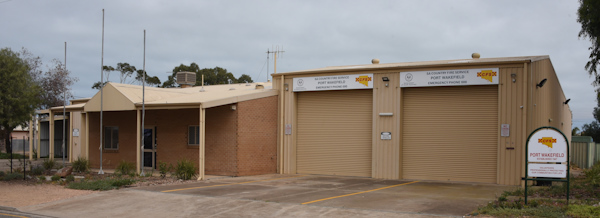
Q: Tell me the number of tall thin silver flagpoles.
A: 3